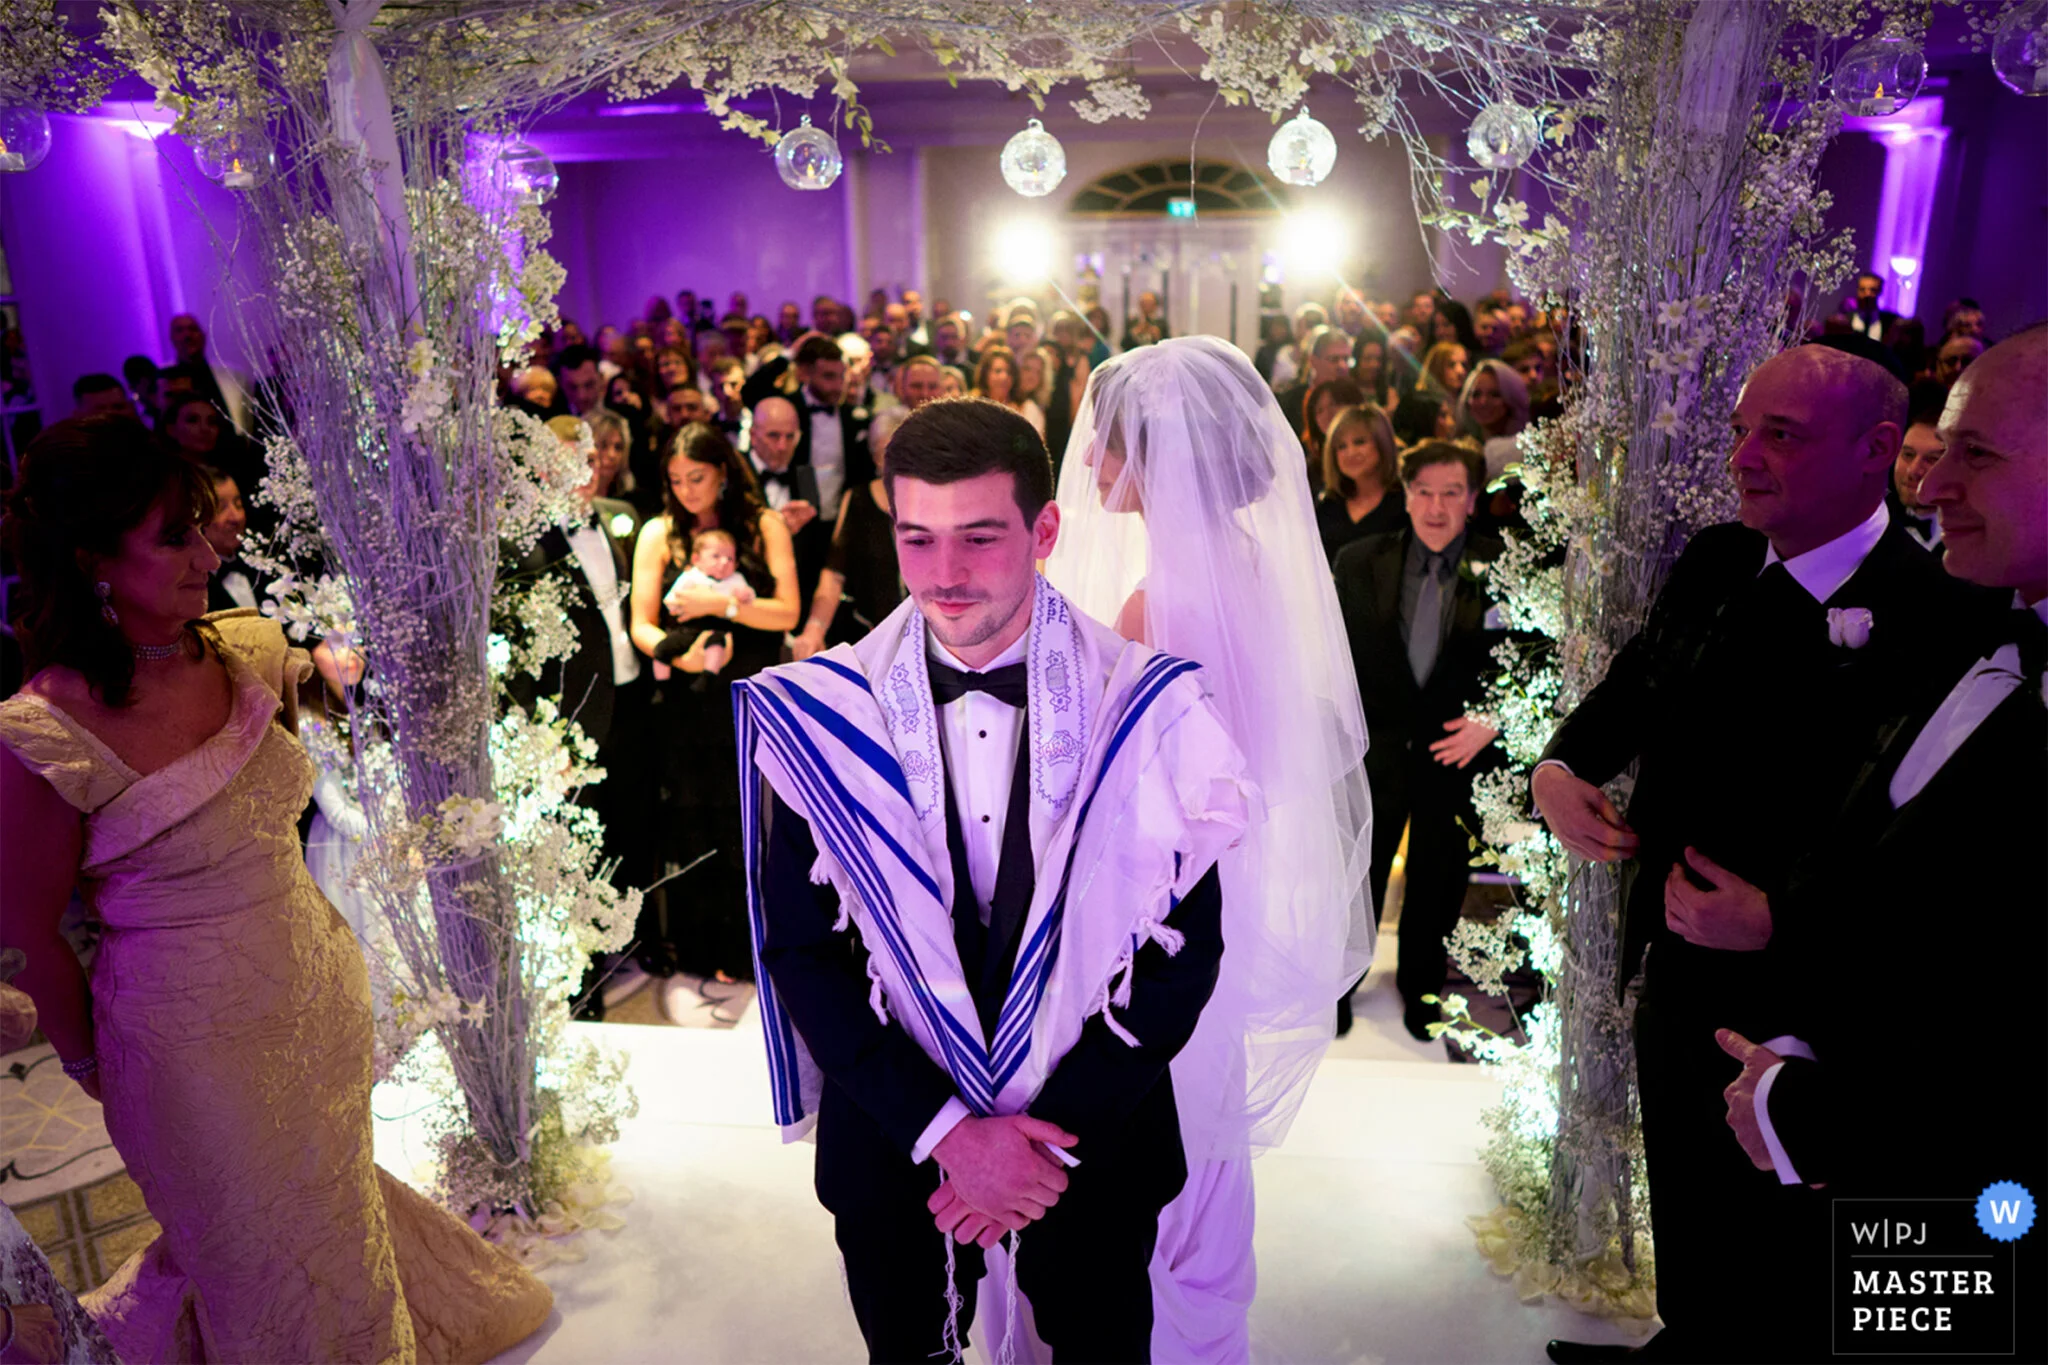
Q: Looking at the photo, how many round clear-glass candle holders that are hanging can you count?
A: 9